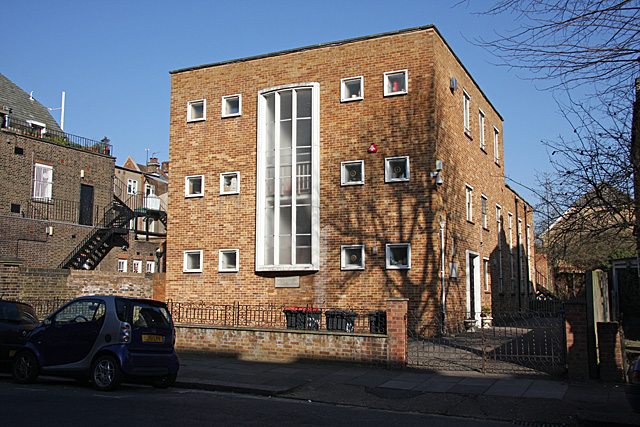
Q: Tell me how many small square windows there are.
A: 12